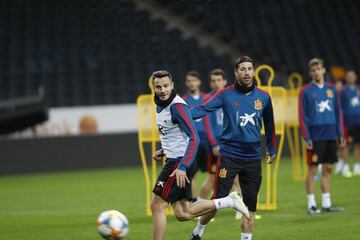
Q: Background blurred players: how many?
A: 5